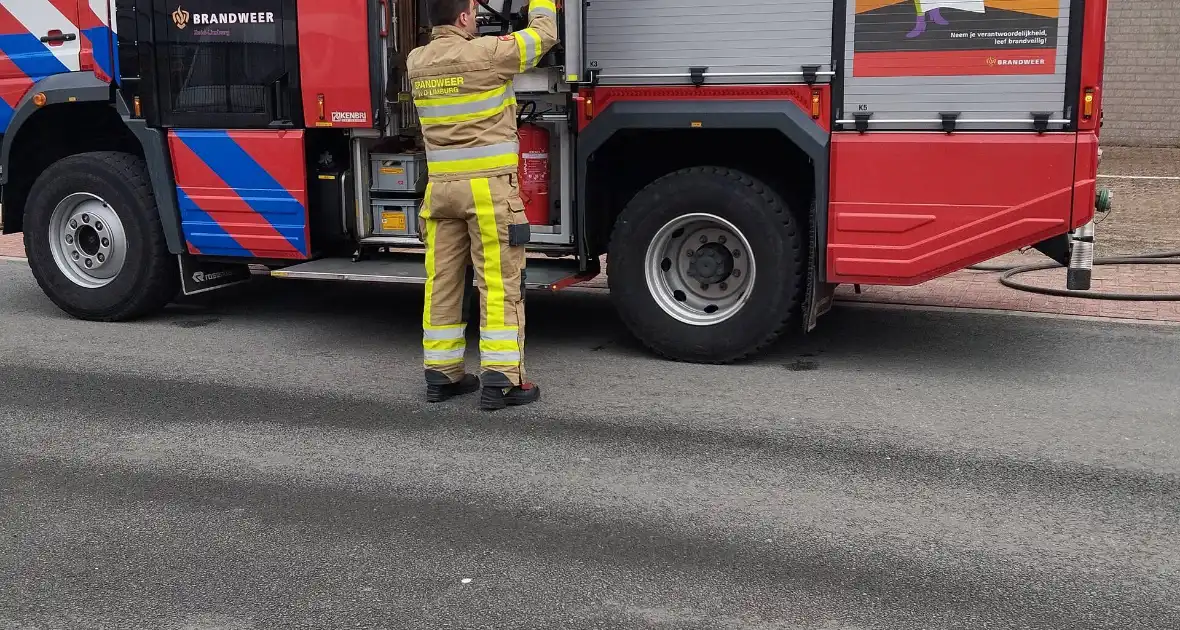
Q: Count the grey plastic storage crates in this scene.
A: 2